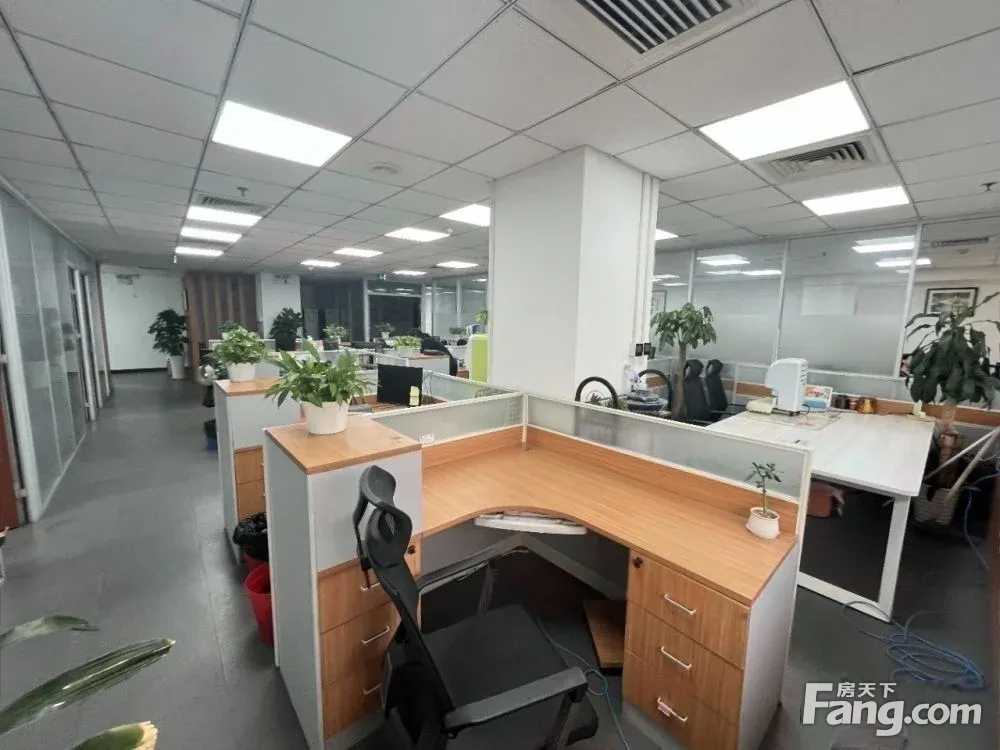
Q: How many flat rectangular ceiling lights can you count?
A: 13